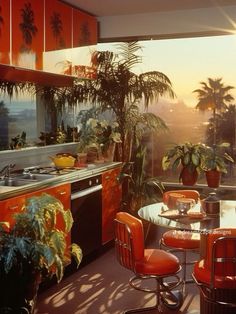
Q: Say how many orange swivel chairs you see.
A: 3